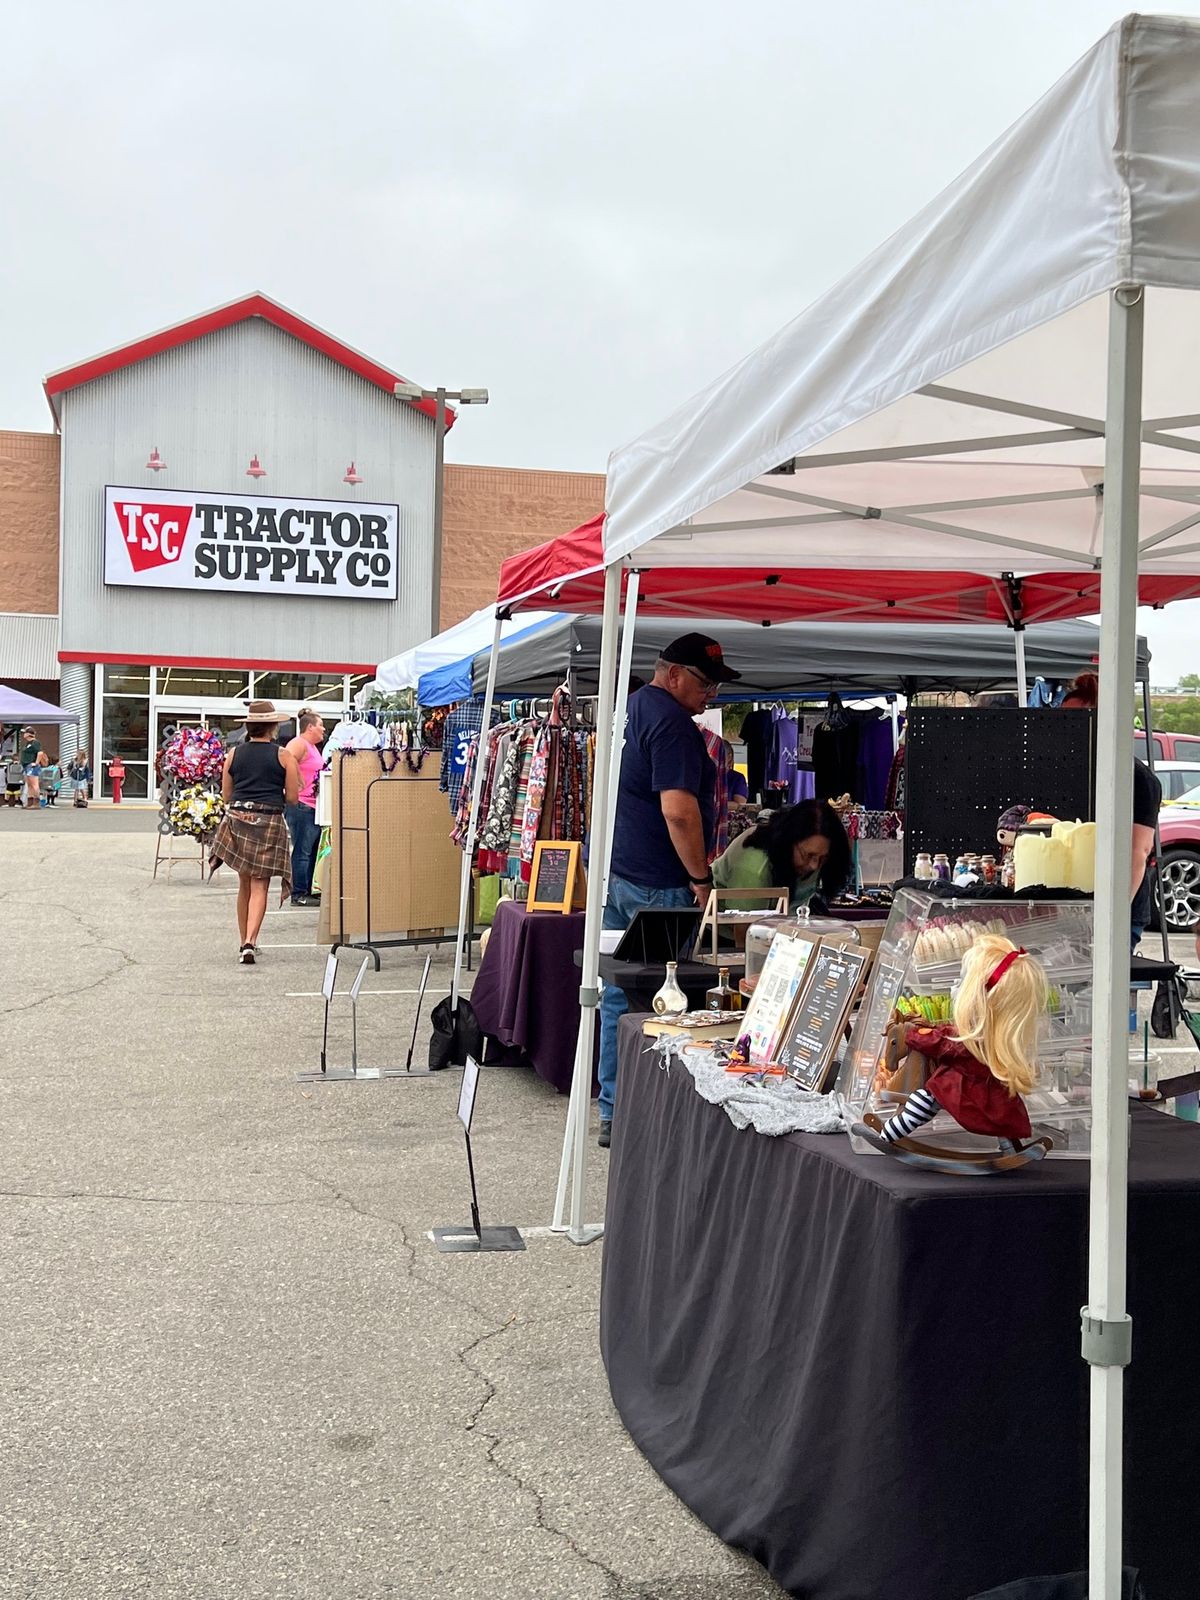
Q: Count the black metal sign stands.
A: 4